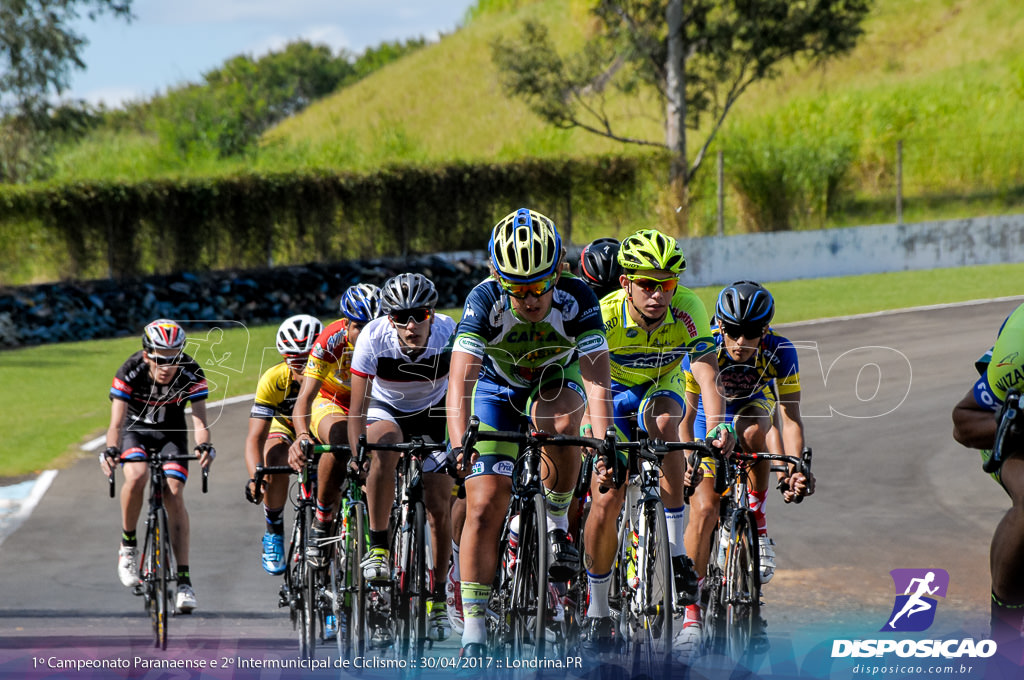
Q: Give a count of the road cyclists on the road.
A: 9